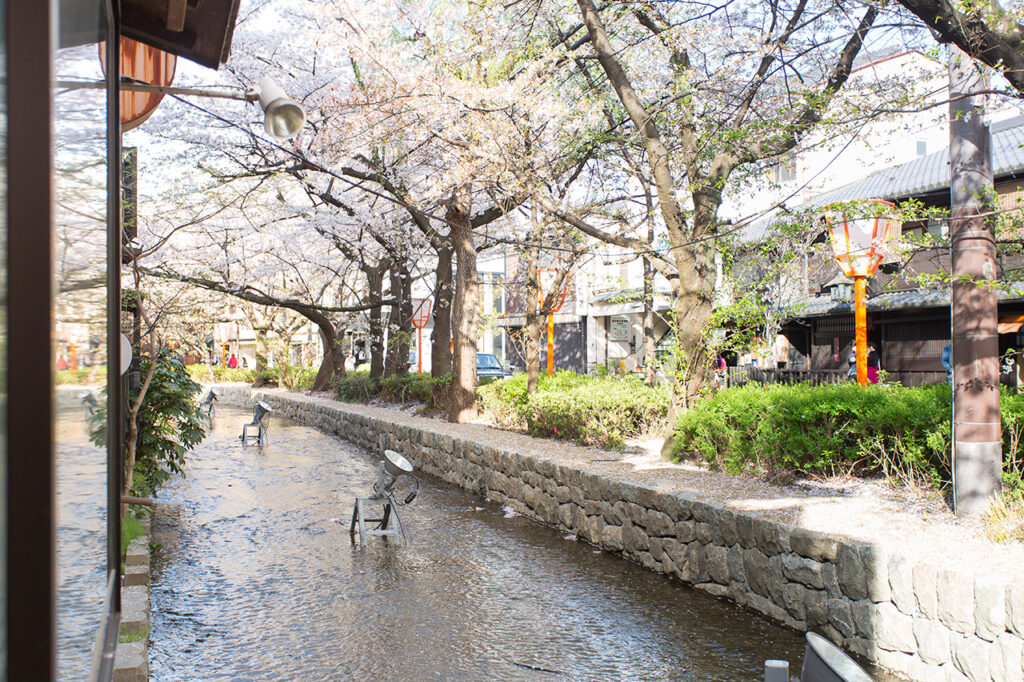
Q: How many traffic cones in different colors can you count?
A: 0